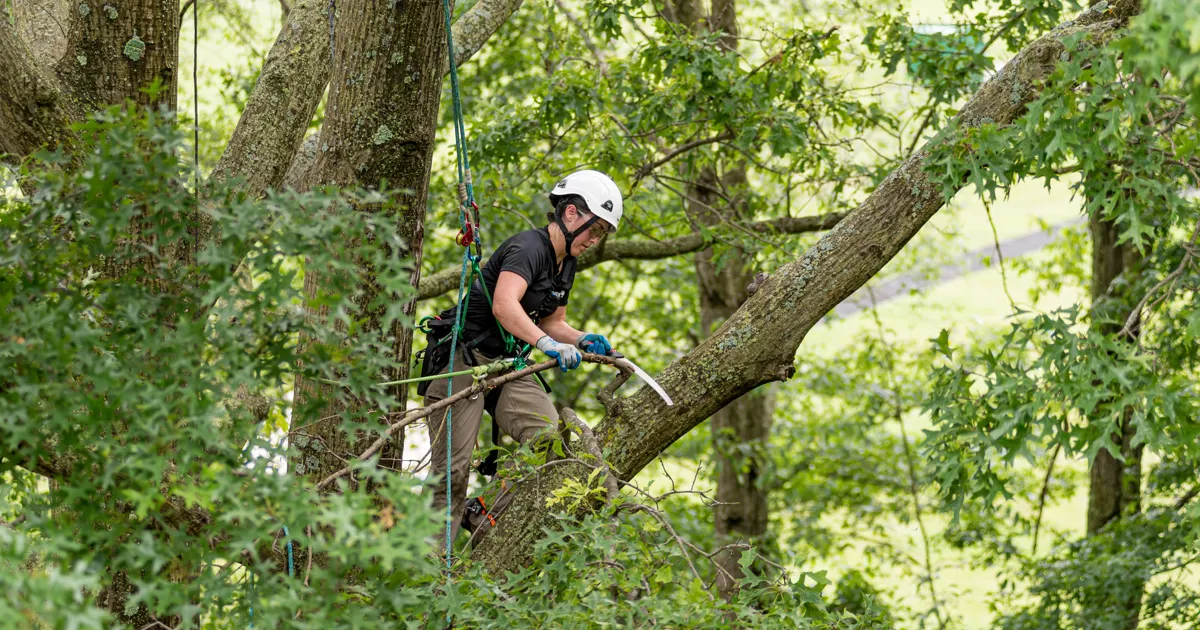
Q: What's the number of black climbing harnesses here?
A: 1